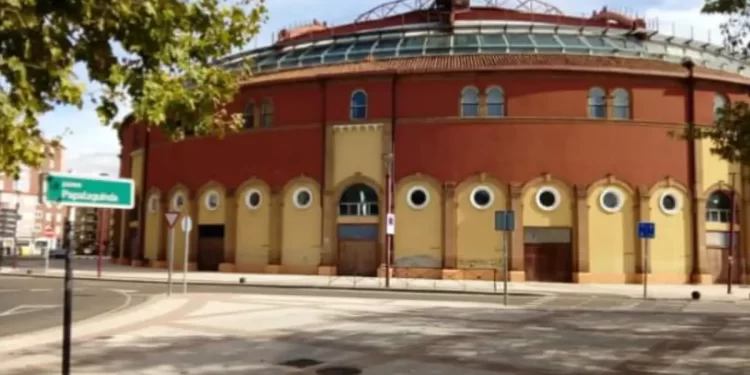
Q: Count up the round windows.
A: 10